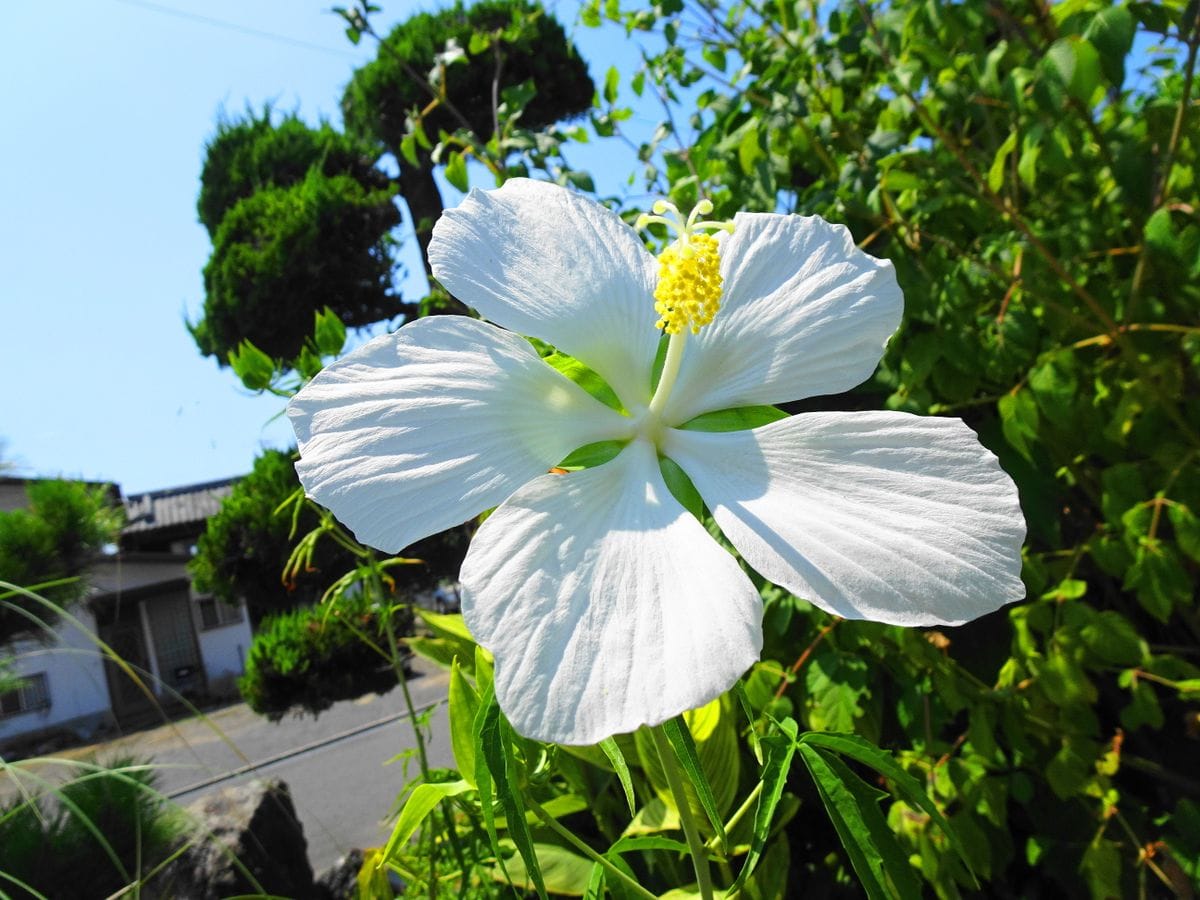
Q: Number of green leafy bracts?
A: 5